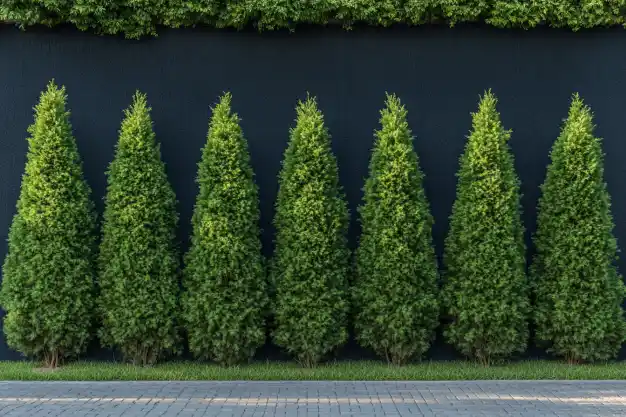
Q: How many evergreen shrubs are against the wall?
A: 7